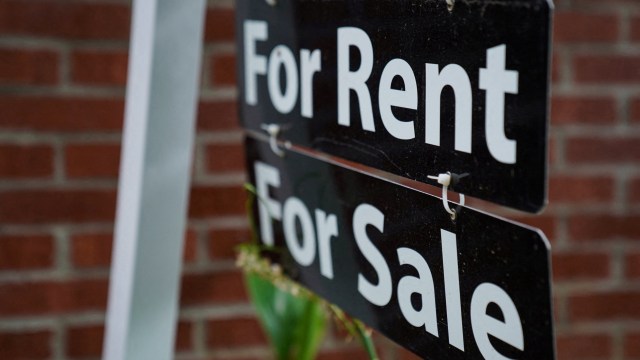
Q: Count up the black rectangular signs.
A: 2